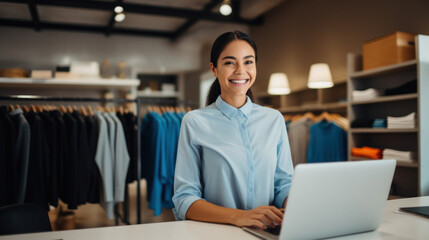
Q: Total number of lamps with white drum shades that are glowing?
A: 2